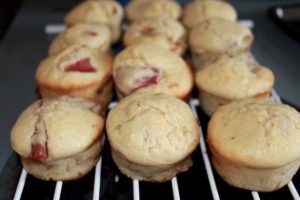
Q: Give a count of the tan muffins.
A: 12